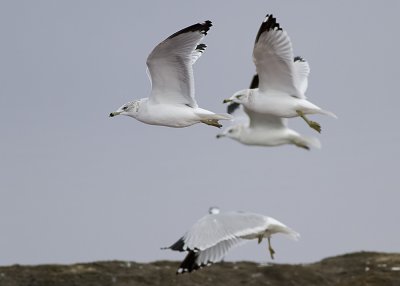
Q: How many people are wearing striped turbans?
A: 0